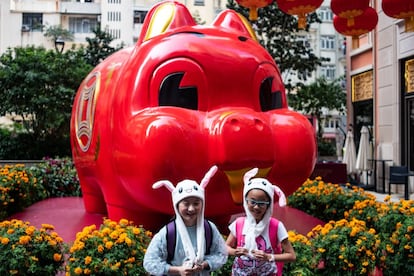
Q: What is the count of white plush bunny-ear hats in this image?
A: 2